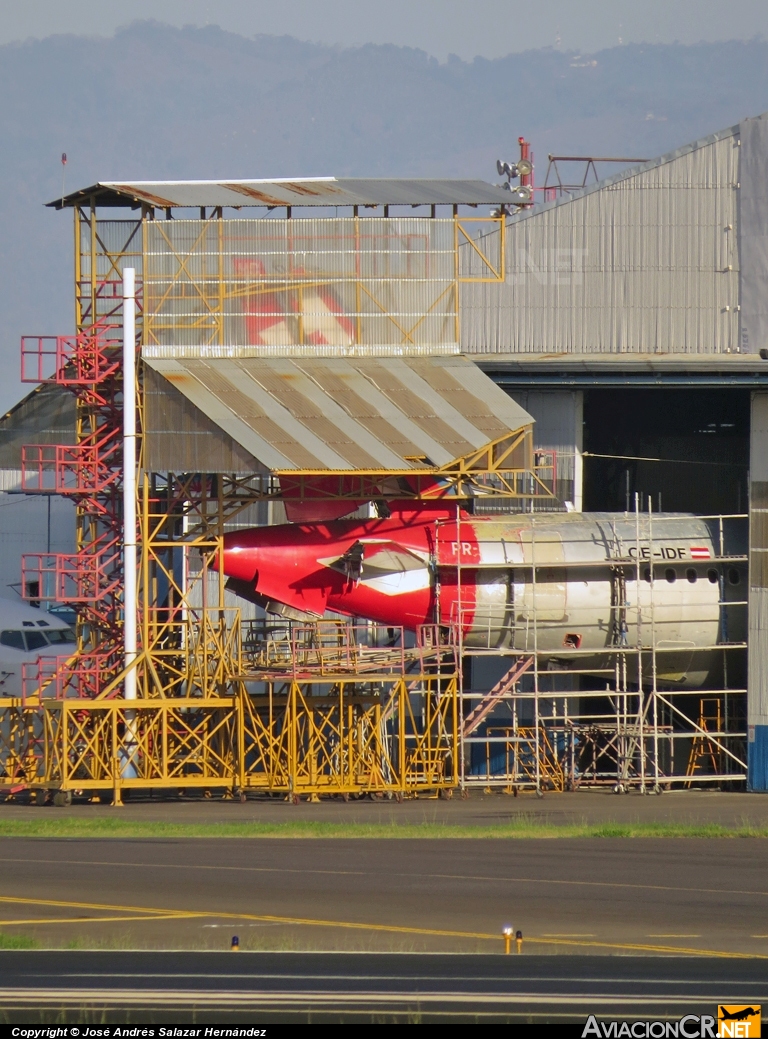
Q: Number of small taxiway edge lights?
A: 3